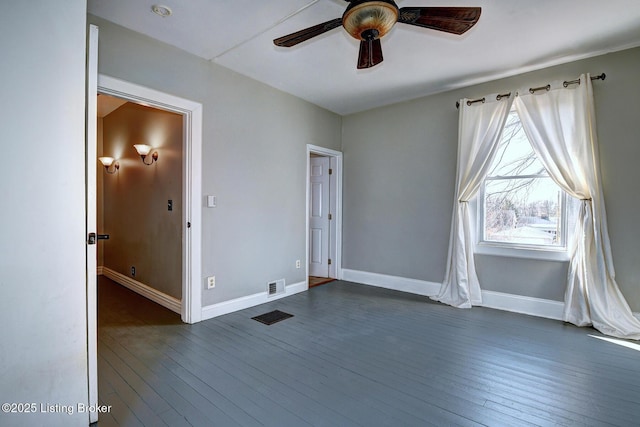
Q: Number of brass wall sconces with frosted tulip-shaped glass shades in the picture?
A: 2